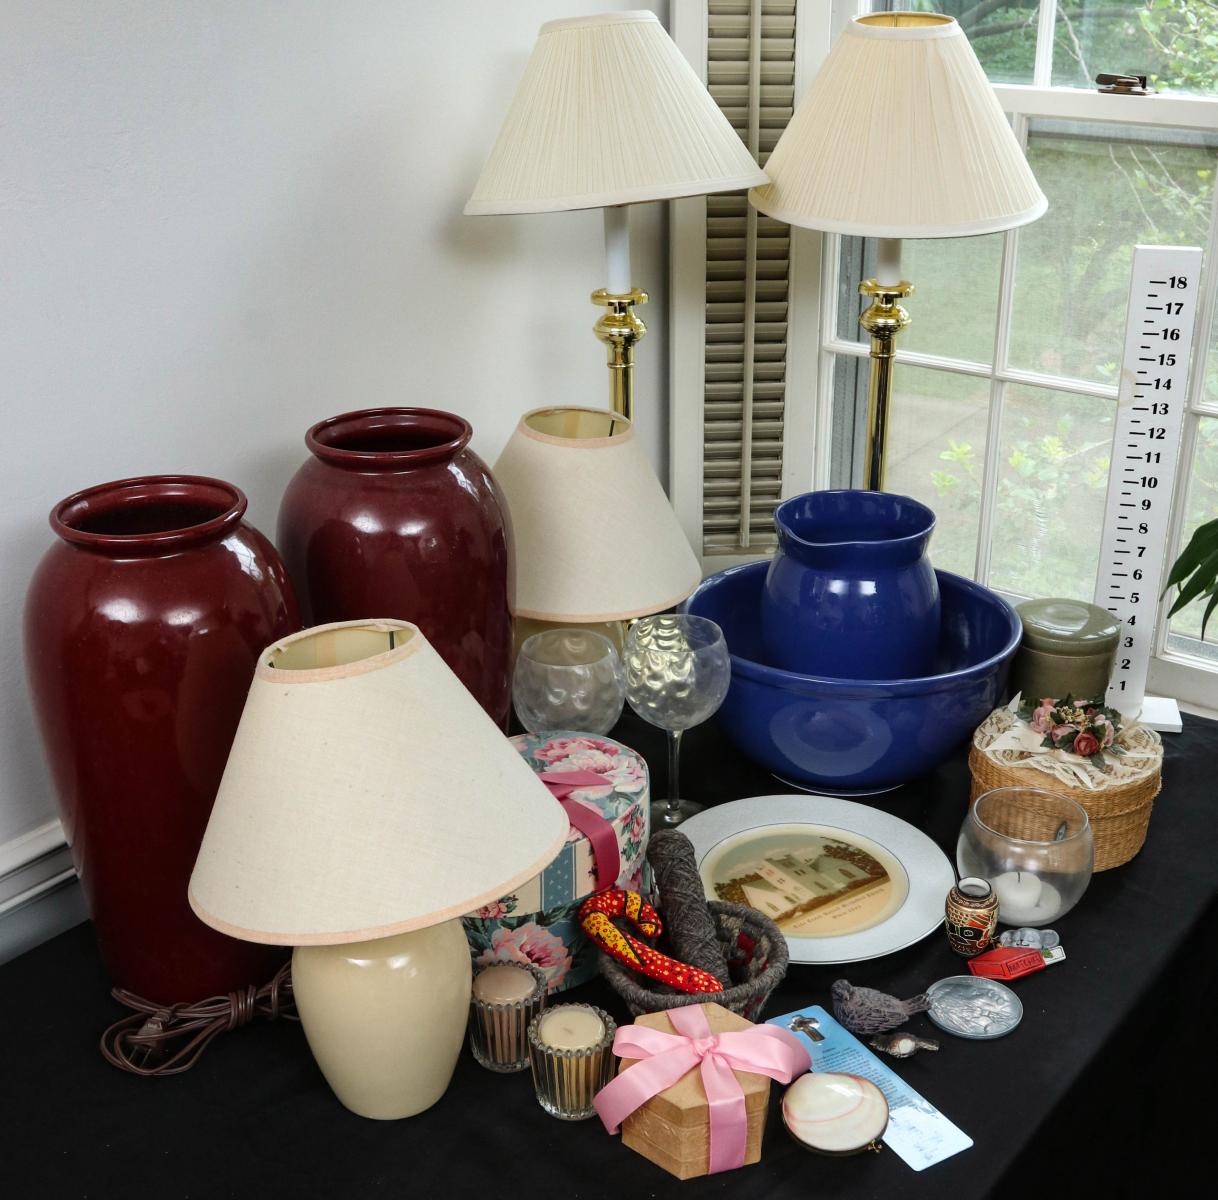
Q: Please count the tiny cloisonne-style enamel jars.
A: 1